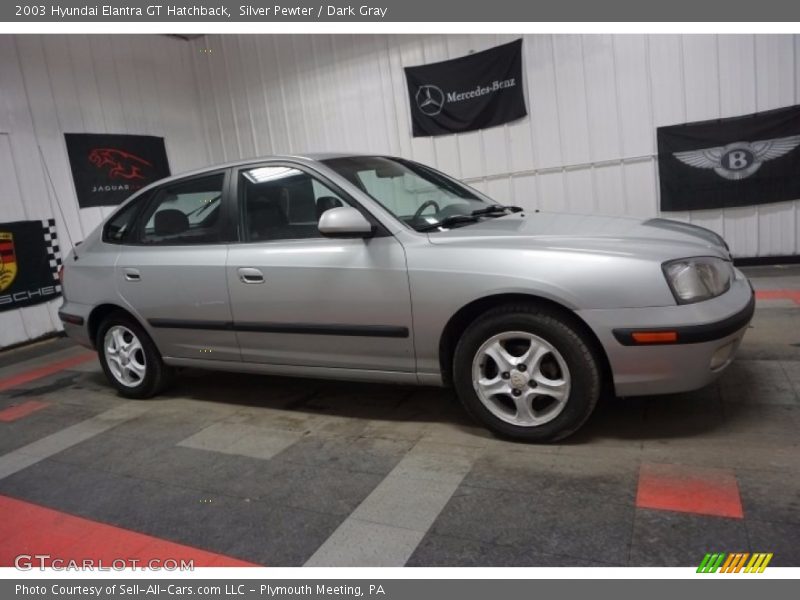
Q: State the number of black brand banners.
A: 4